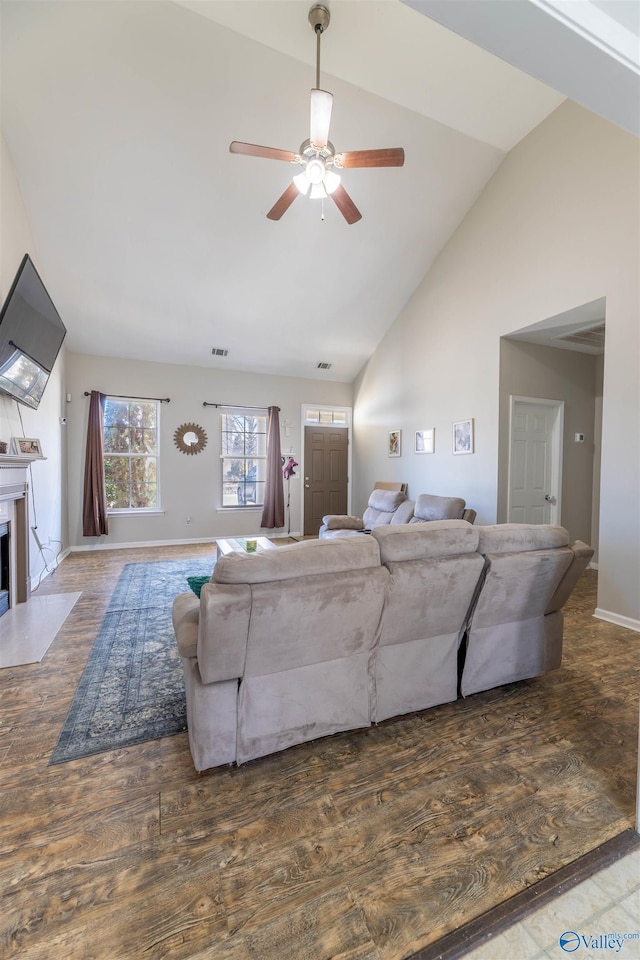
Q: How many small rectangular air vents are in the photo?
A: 2